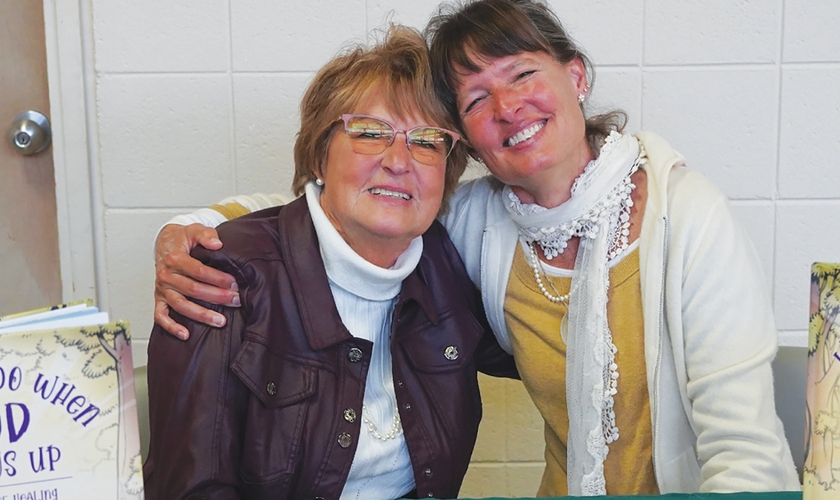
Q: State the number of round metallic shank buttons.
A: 5